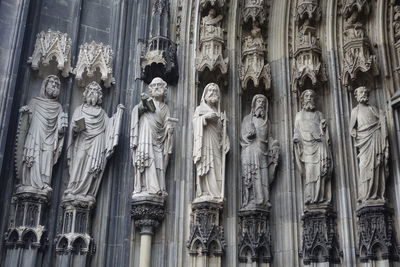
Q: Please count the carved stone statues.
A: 7